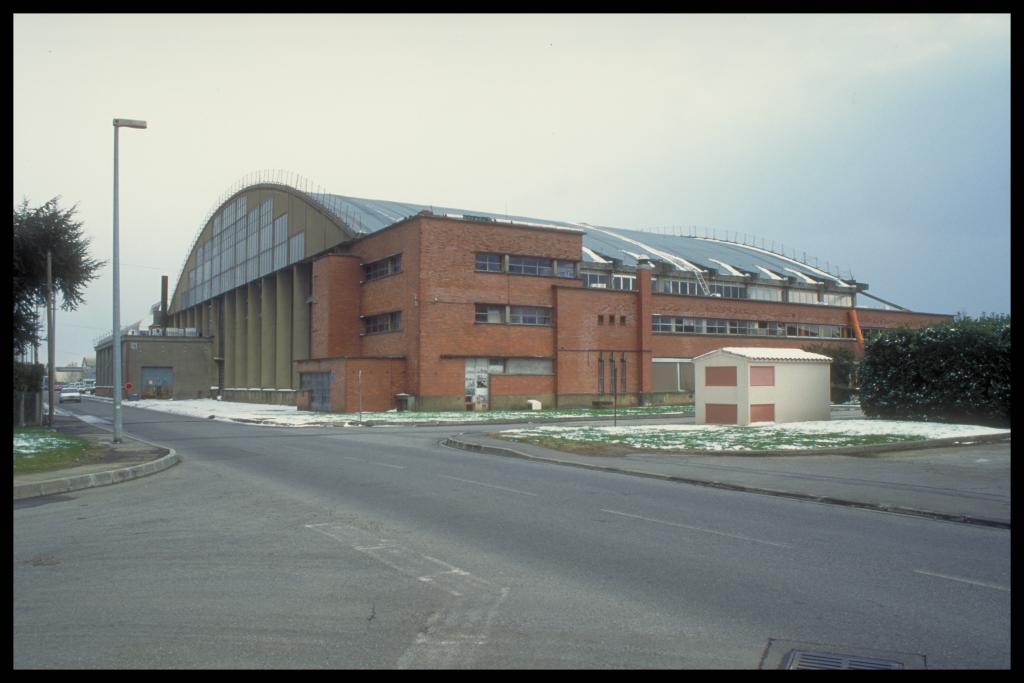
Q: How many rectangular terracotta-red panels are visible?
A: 4